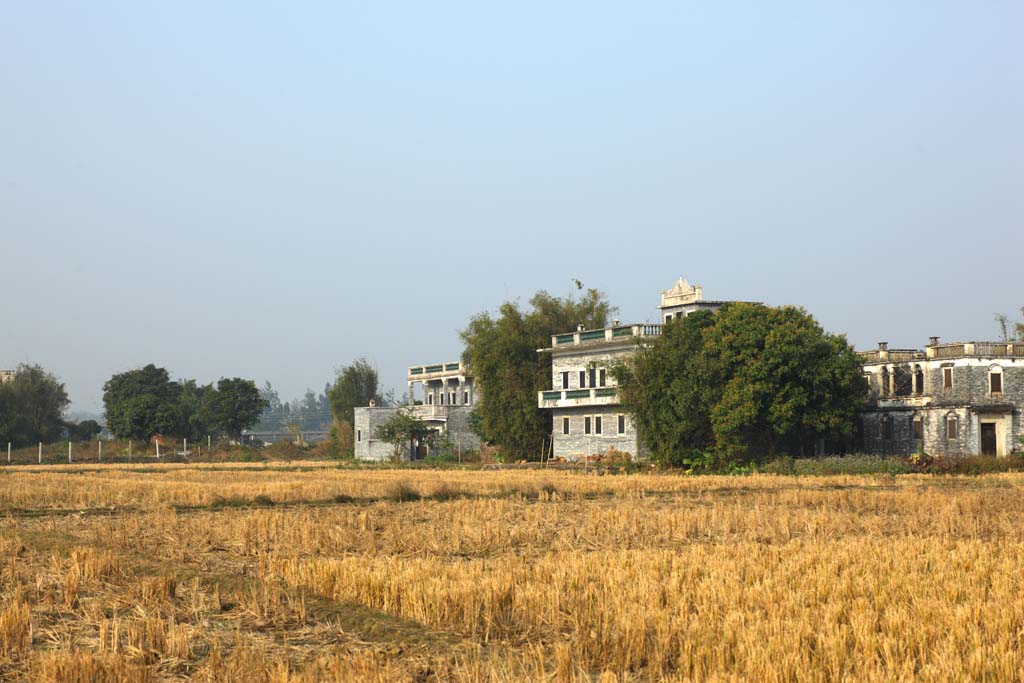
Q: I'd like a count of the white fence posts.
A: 8